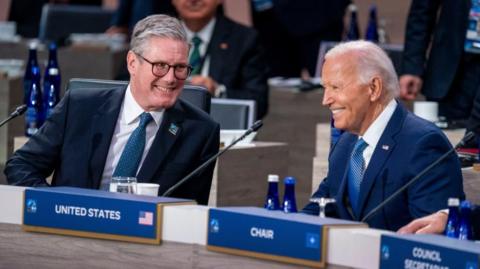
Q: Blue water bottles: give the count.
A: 10